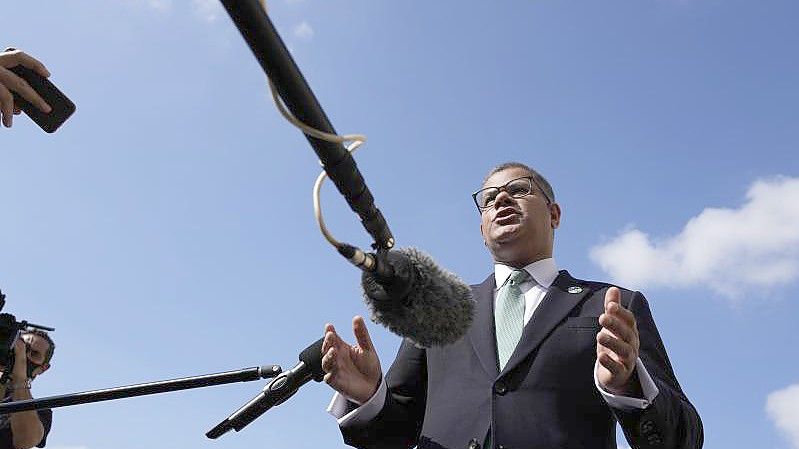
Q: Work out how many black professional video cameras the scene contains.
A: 1